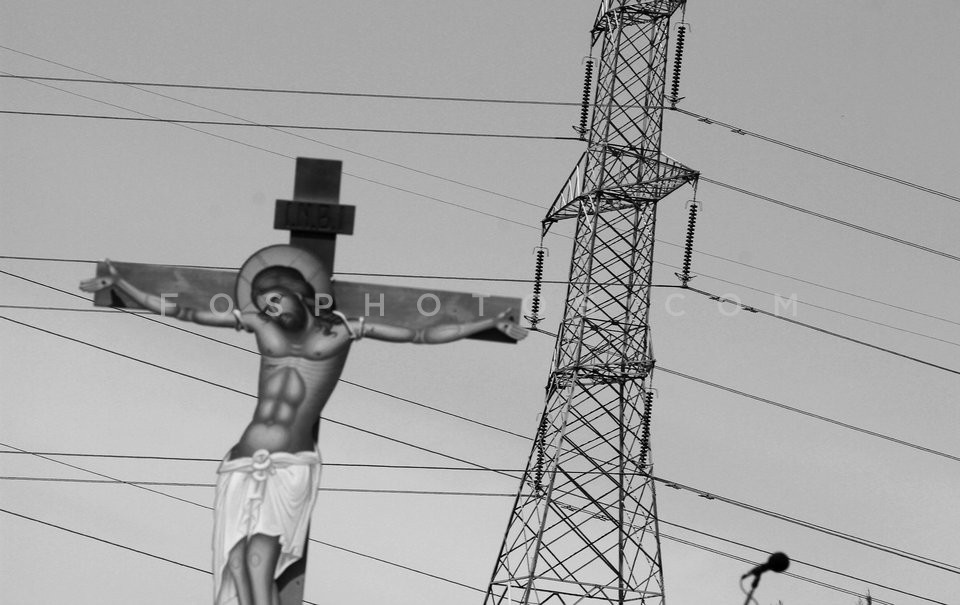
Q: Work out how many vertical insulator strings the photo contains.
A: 6